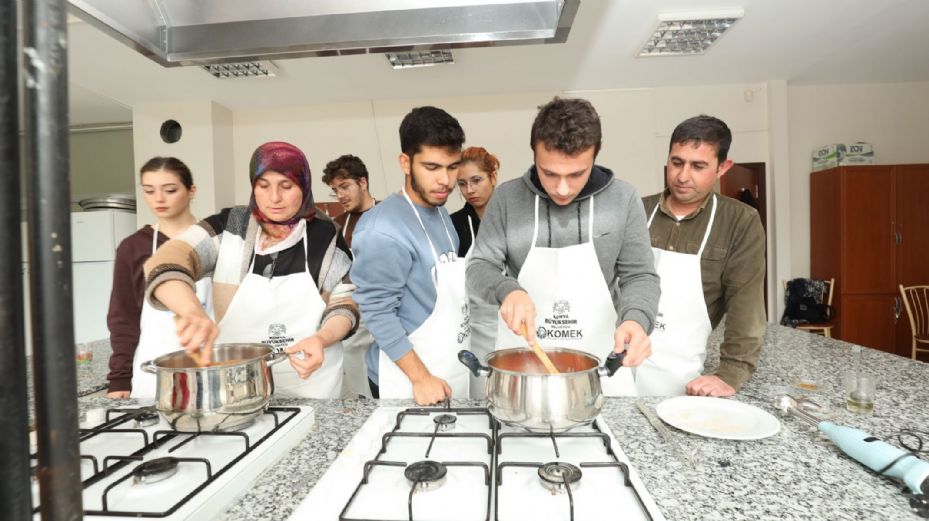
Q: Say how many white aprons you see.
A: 7